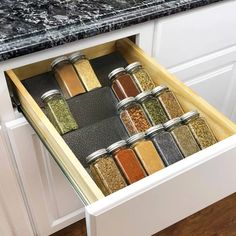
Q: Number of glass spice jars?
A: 14